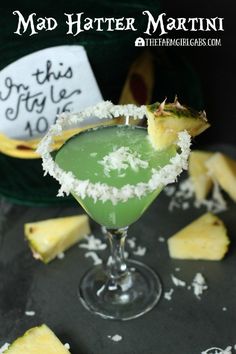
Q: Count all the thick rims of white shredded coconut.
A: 1